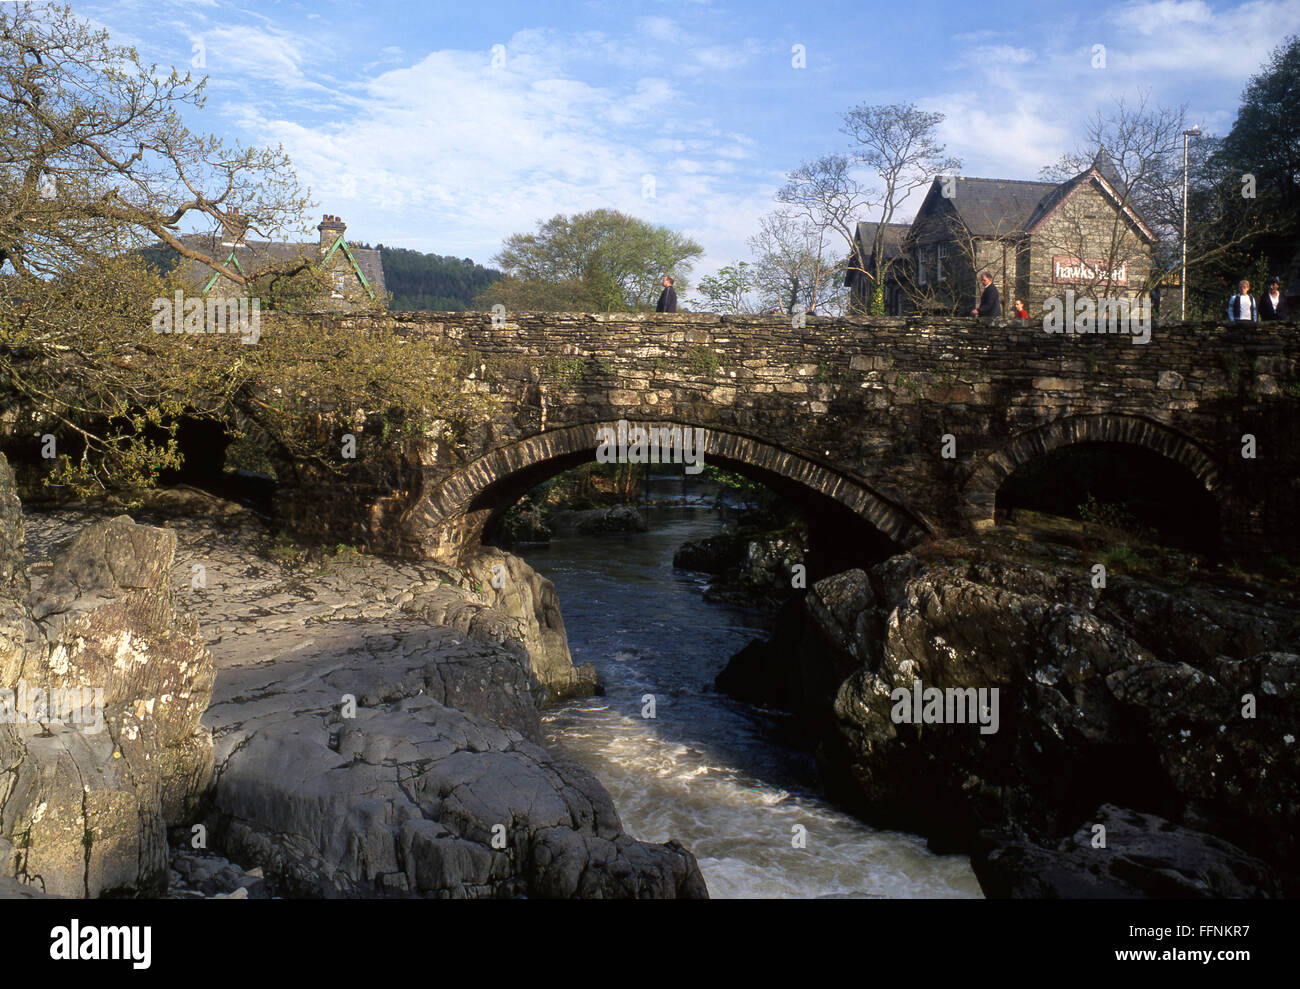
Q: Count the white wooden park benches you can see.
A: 0